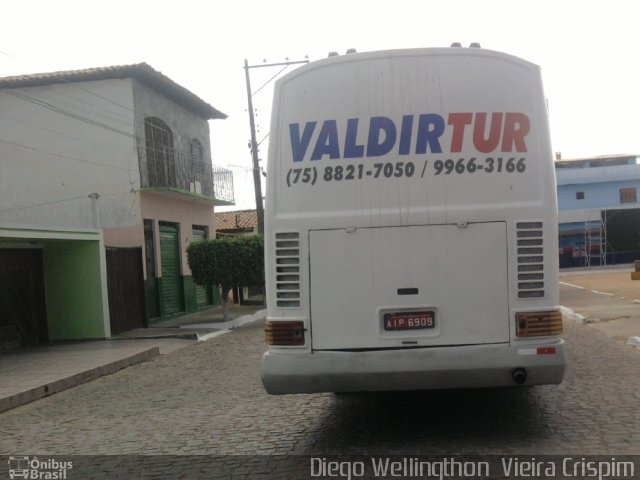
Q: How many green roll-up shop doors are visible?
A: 2